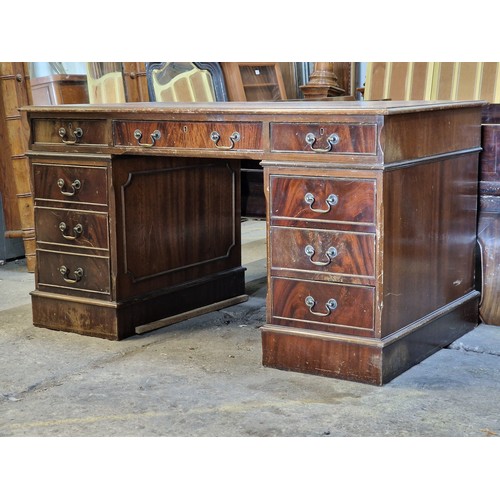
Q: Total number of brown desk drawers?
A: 9